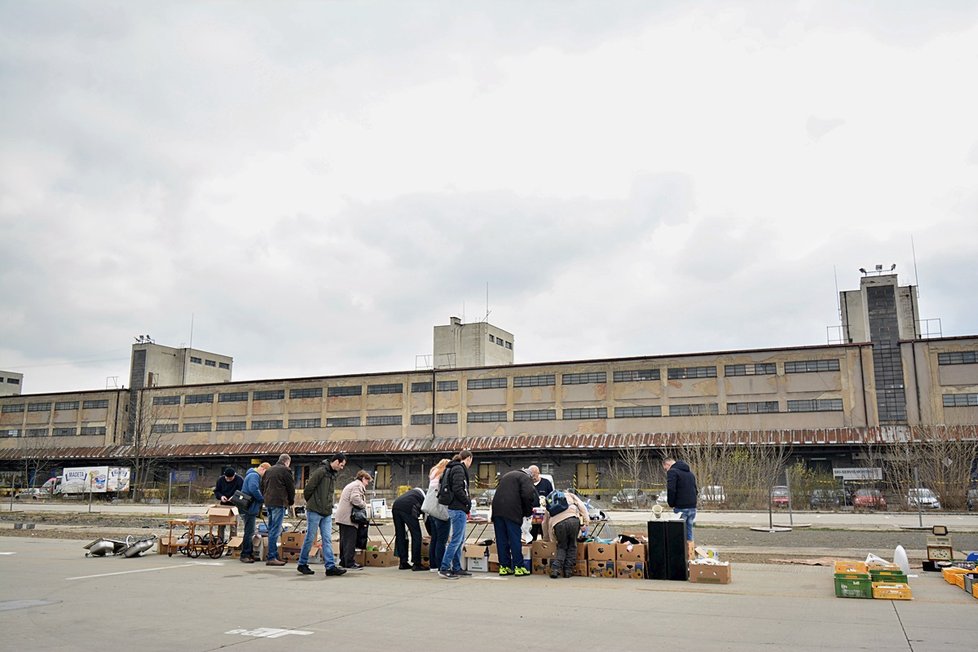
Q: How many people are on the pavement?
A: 12